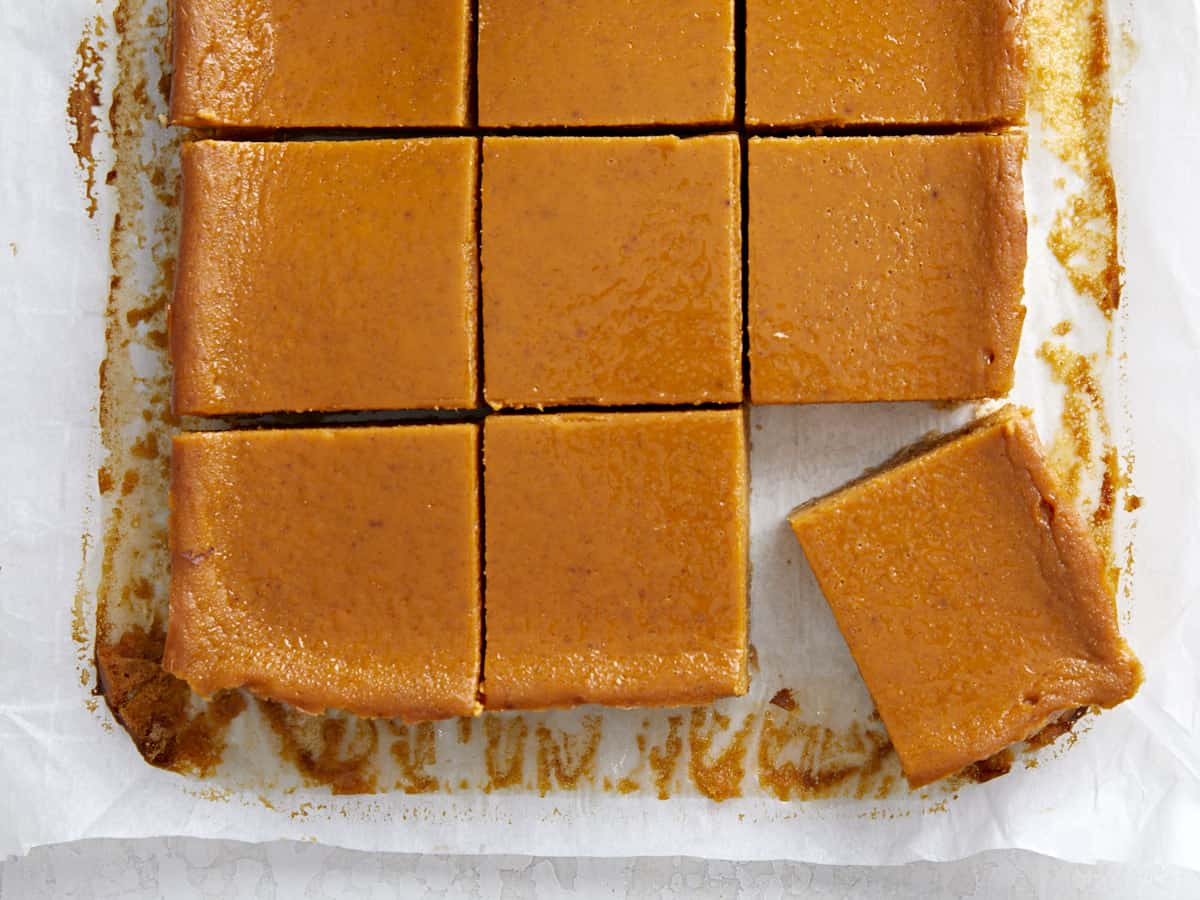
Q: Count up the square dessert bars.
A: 9